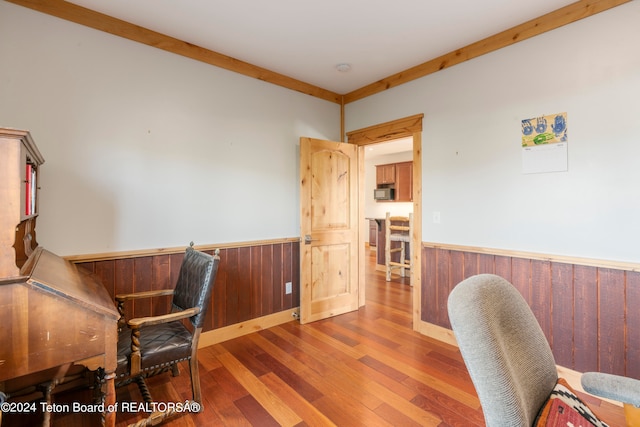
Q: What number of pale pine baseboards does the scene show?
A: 2